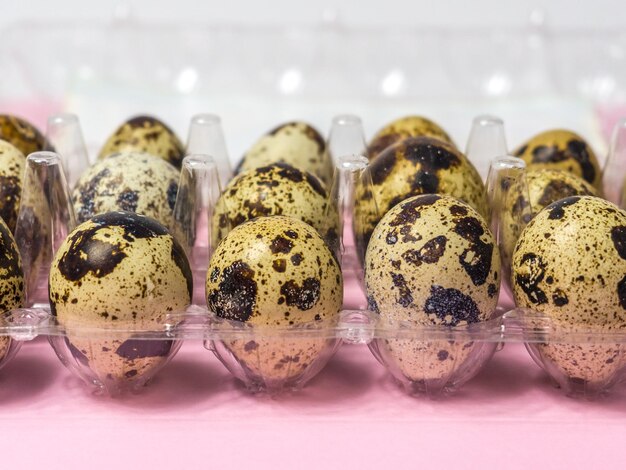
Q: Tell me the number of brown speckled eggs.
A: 15